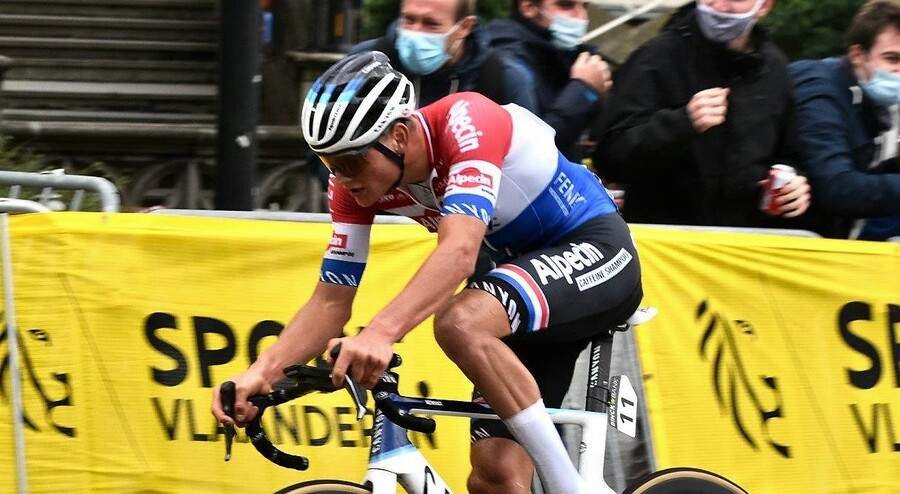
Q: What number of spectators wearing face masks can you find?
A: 4